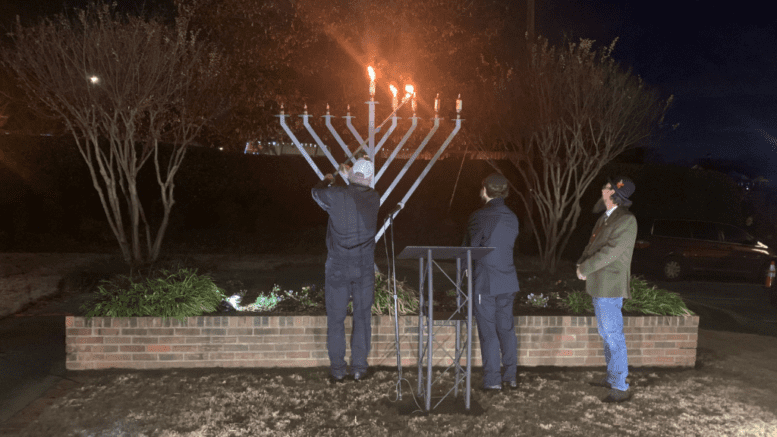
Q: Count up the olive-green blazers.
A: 1